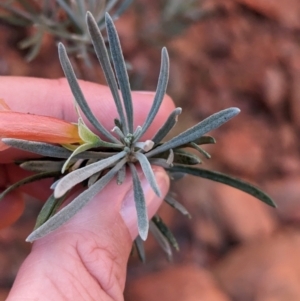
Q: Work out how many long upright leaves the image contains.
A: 4